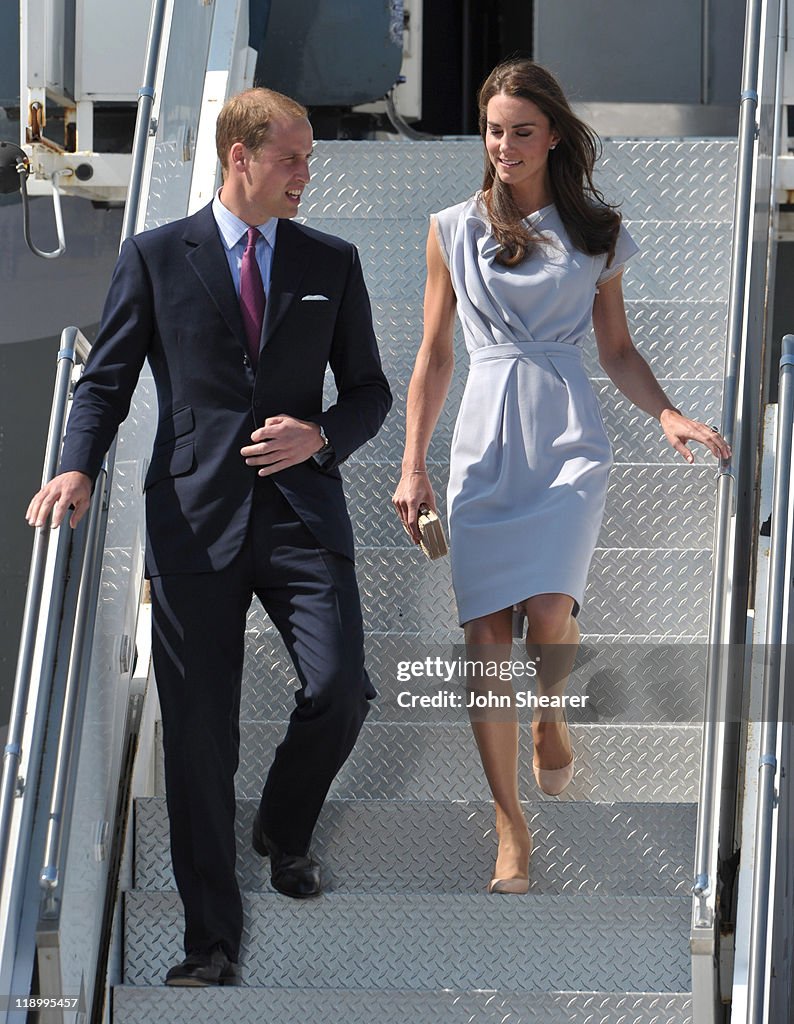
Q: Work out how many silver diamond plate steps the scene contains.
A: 11